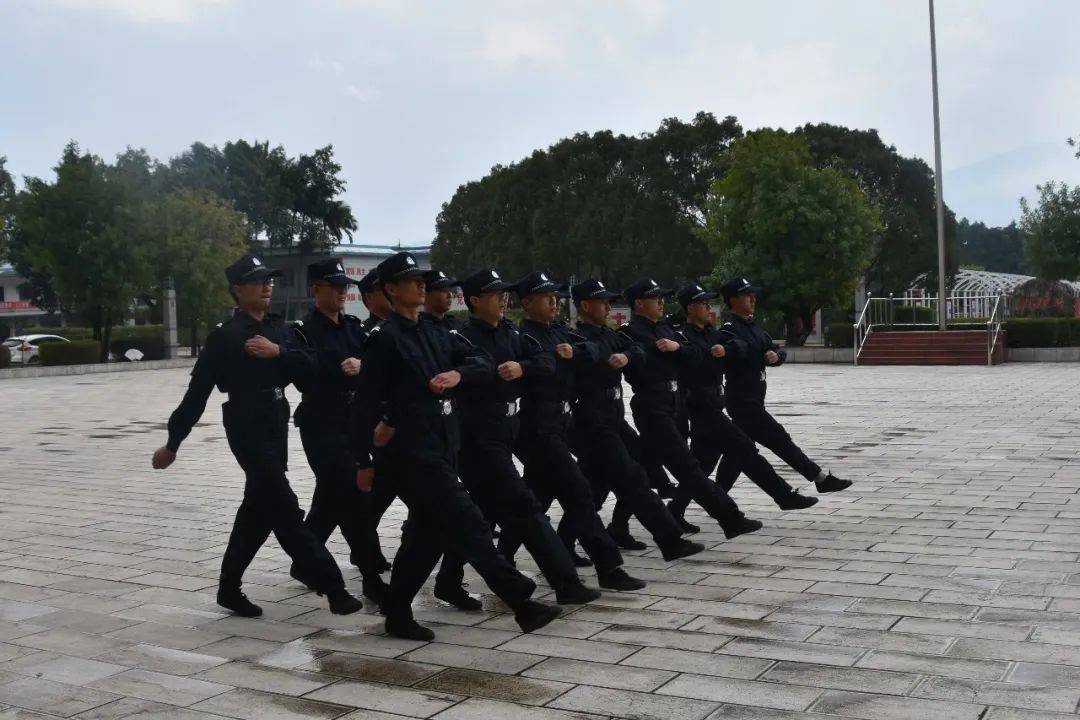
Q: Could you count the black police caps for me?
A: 11